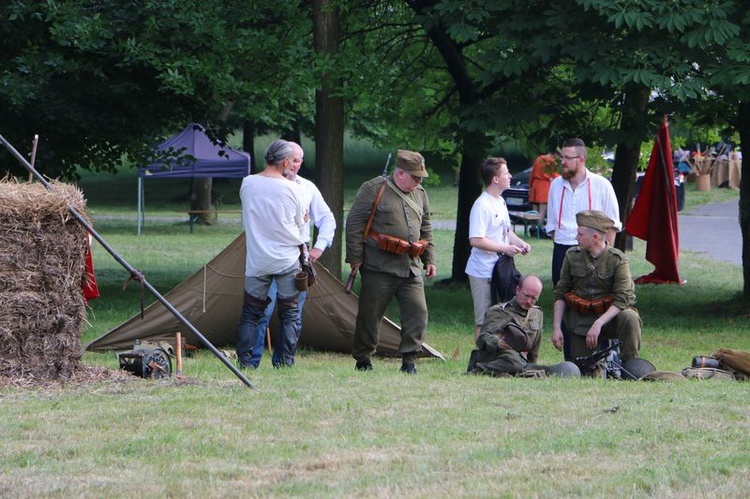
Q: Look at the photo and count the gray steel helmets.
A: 2